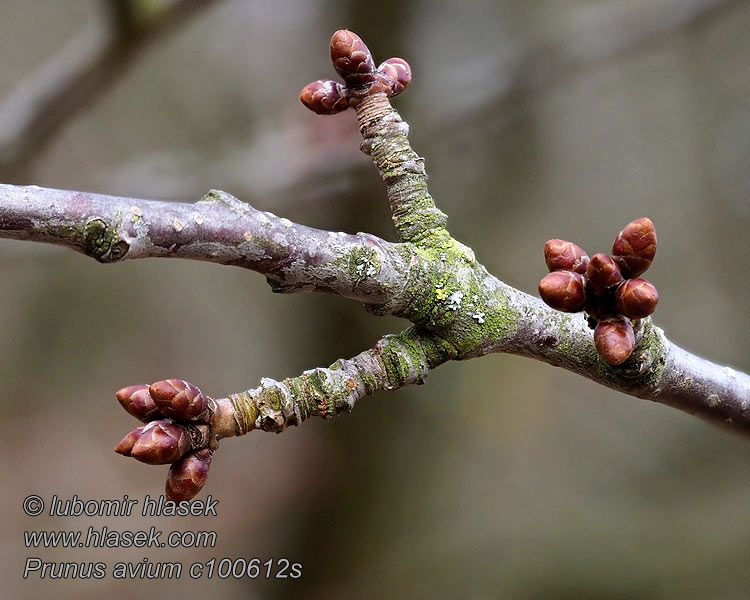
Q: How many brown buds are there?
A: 14